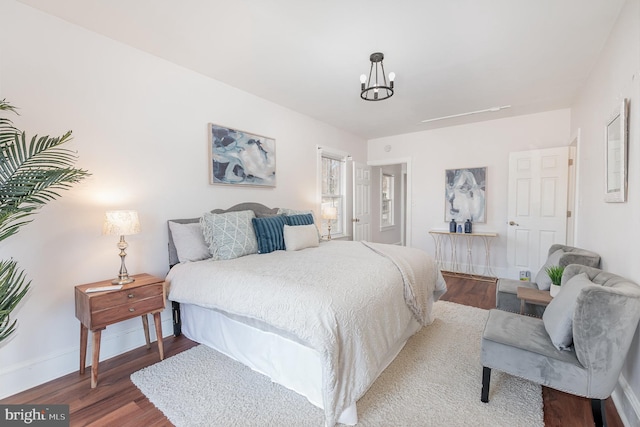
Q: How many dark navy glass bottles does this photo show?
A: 2